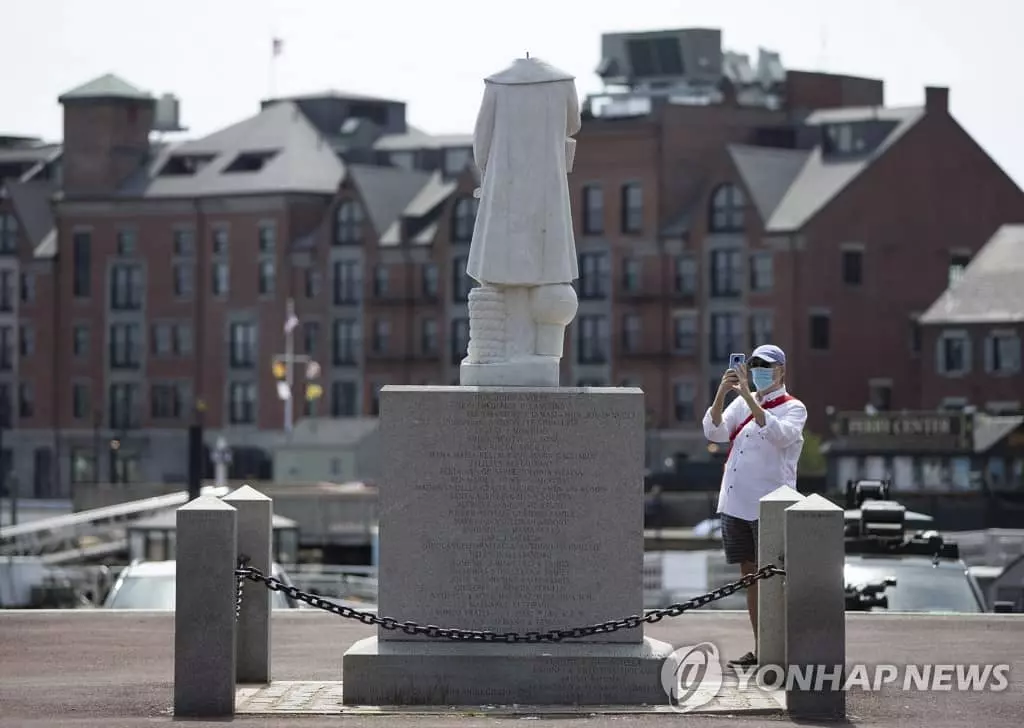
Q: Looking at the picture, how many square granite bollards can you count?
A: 4